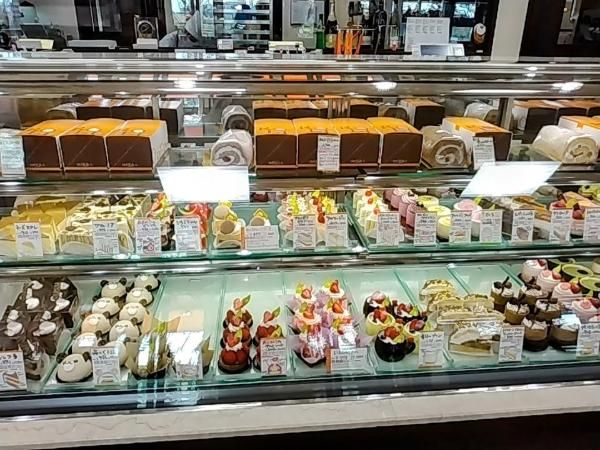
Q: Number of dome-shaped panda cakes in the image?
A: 10